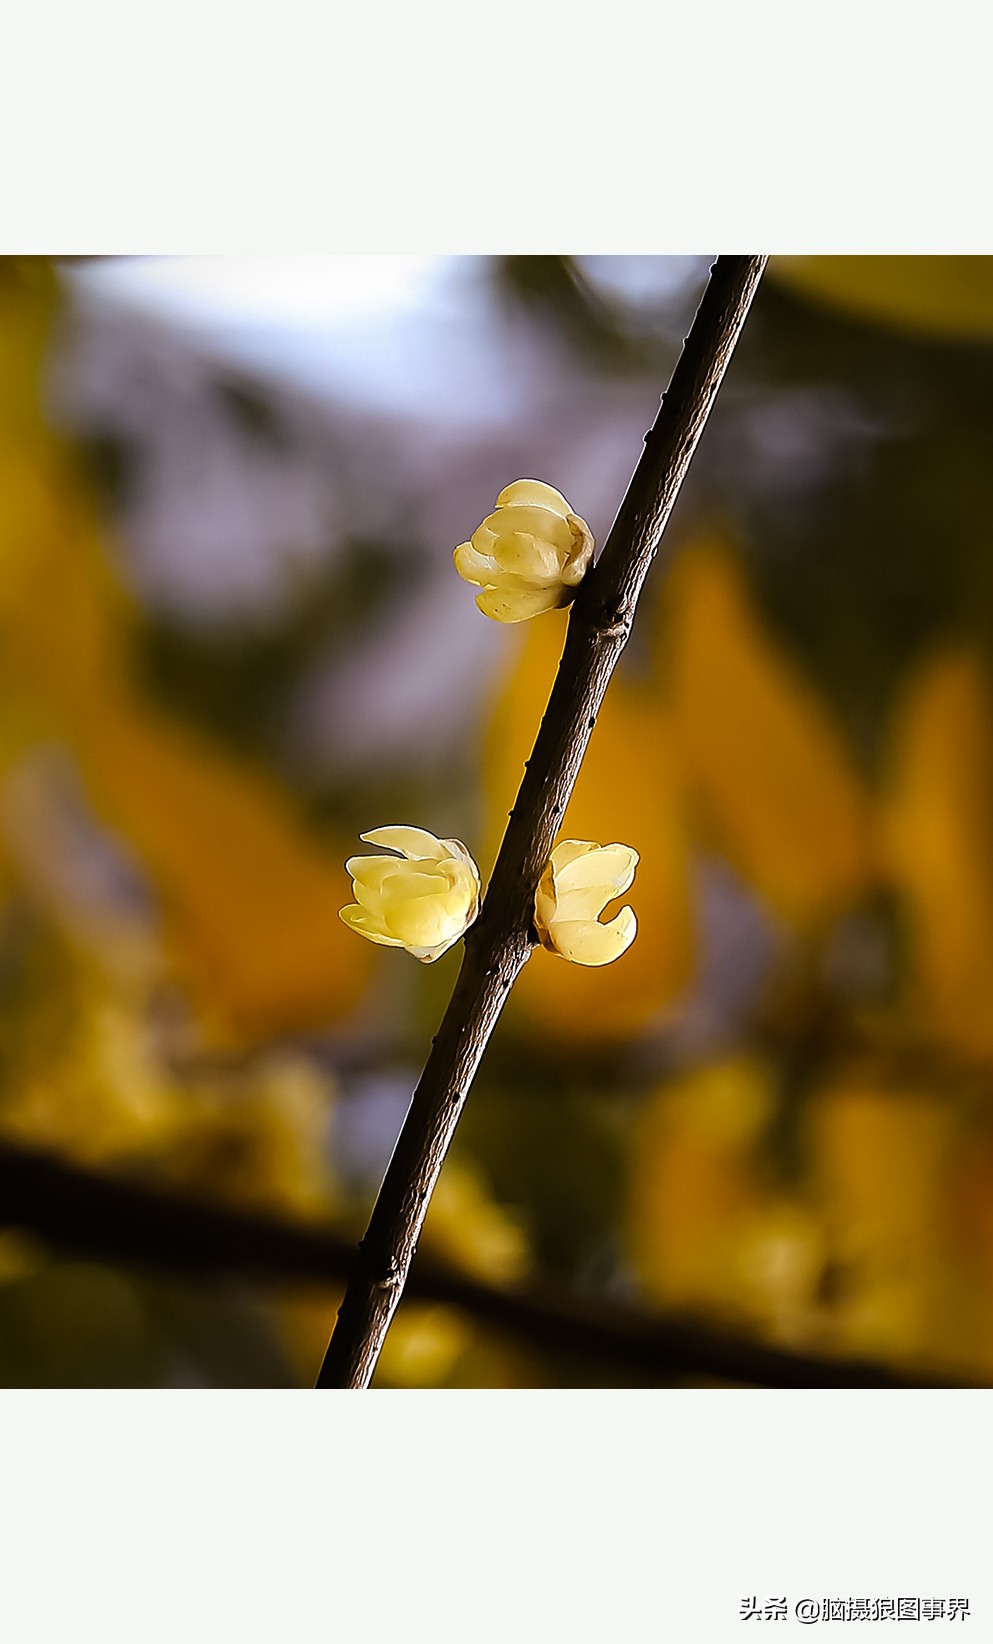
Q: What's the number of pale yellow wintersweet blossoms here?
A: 3